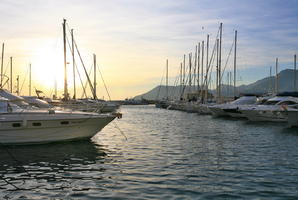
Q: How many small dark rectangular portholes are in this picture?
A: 3